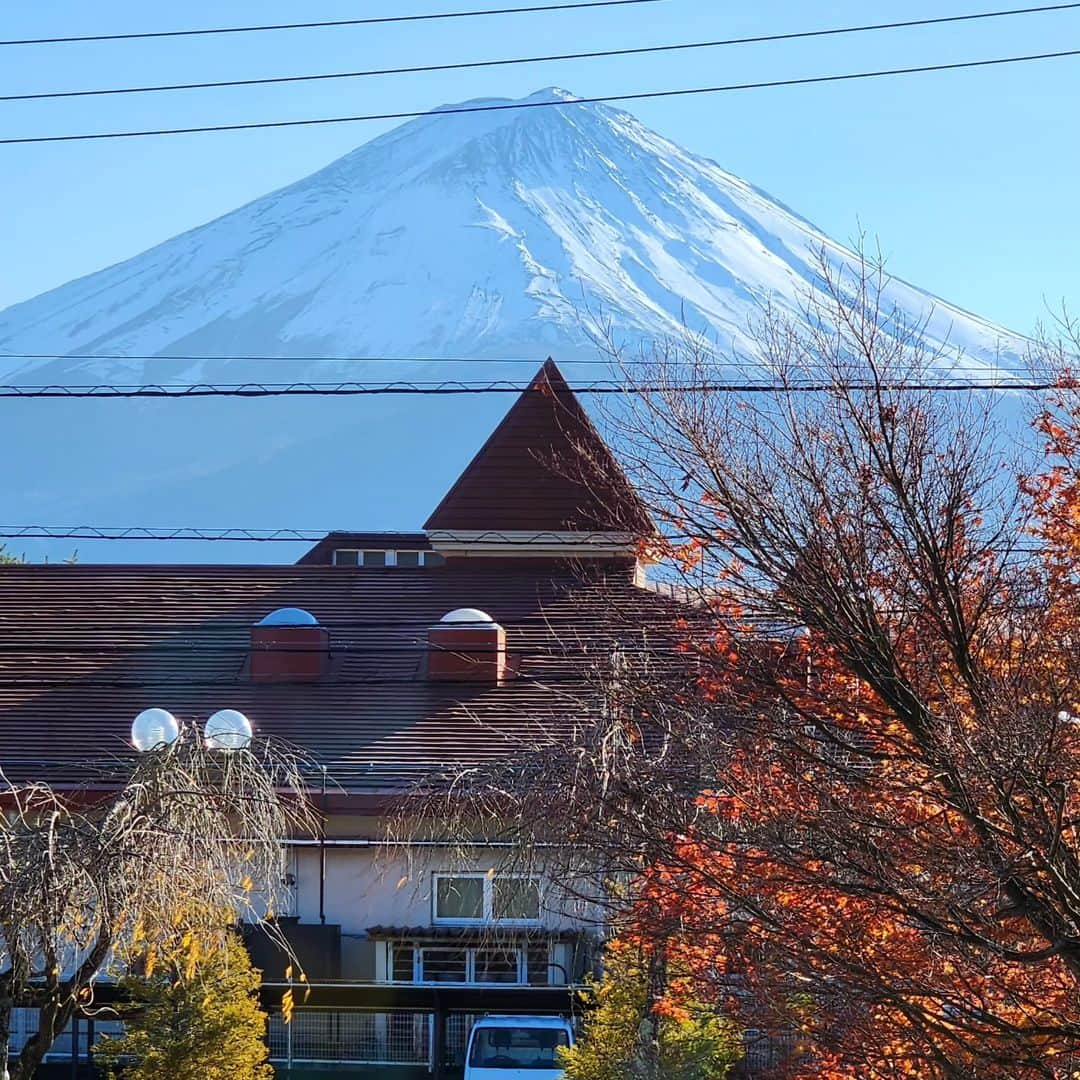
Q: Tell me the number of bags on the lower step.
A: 0